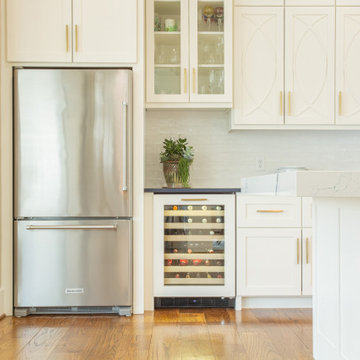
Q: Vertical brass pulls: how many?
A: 9